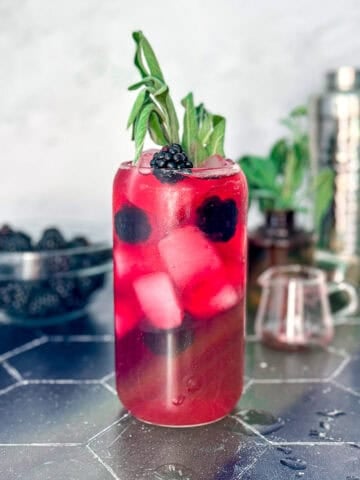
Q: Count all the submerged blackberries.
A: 3